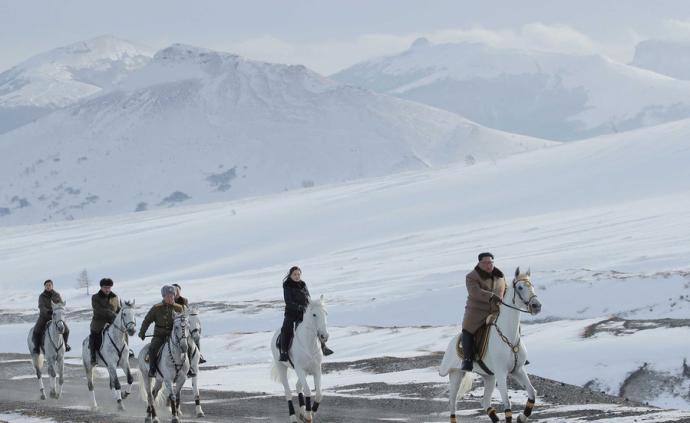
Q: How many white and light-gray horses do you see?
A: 6